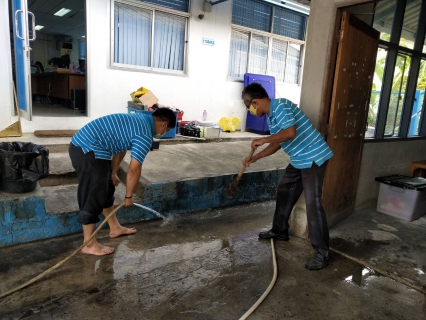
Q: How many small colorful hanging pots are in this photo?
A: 0